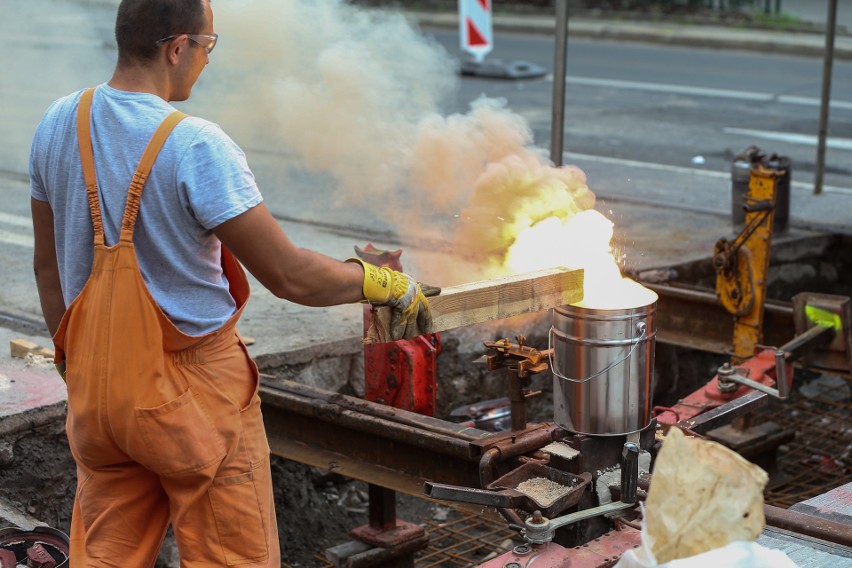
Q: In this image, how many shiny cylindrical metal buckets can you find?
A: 1